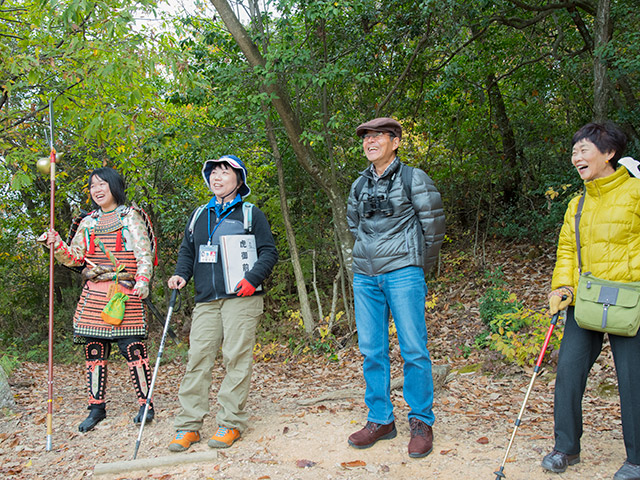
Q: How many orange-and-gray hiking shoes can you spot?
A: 2